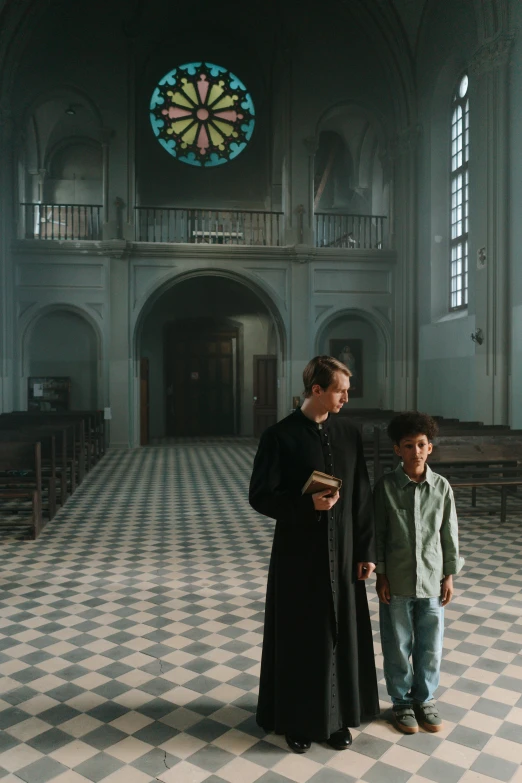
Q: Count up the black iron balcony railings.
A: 3